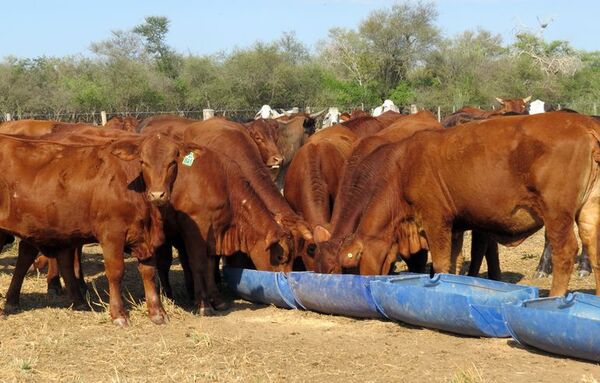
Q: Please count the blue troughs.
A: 4